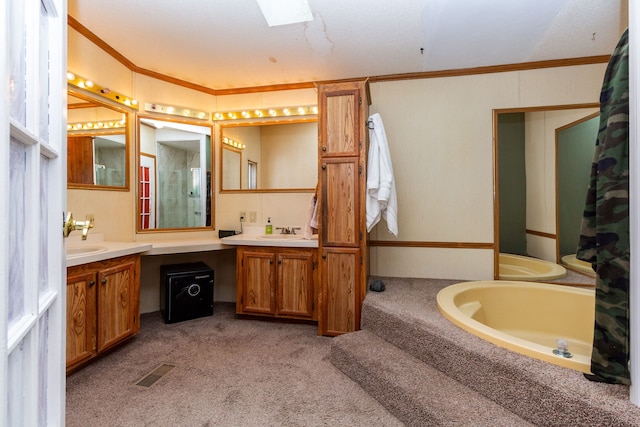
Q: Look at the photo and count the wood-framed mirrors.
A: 4